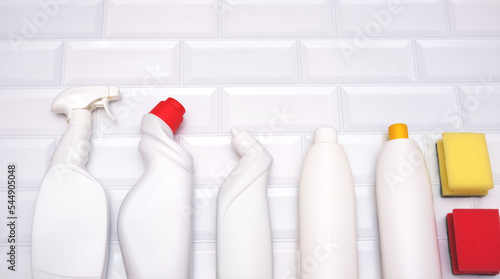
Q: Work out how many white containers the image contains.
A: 5